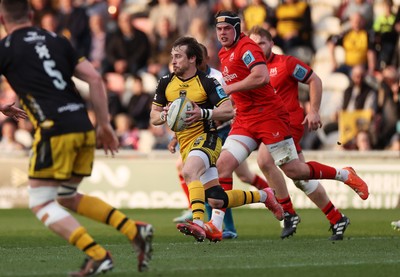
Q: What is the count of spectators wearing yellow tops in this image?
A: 3